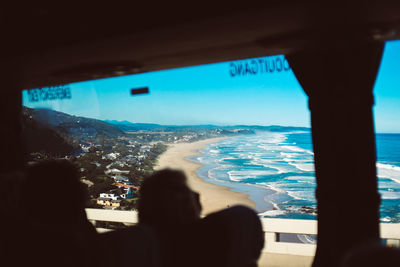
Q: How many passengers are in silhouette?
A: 2